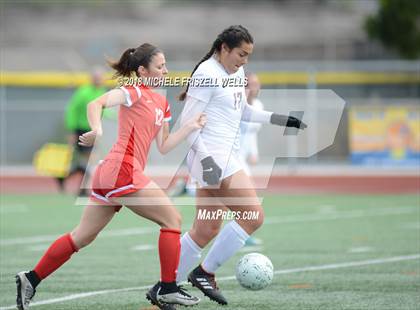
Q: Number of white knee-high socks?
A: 2